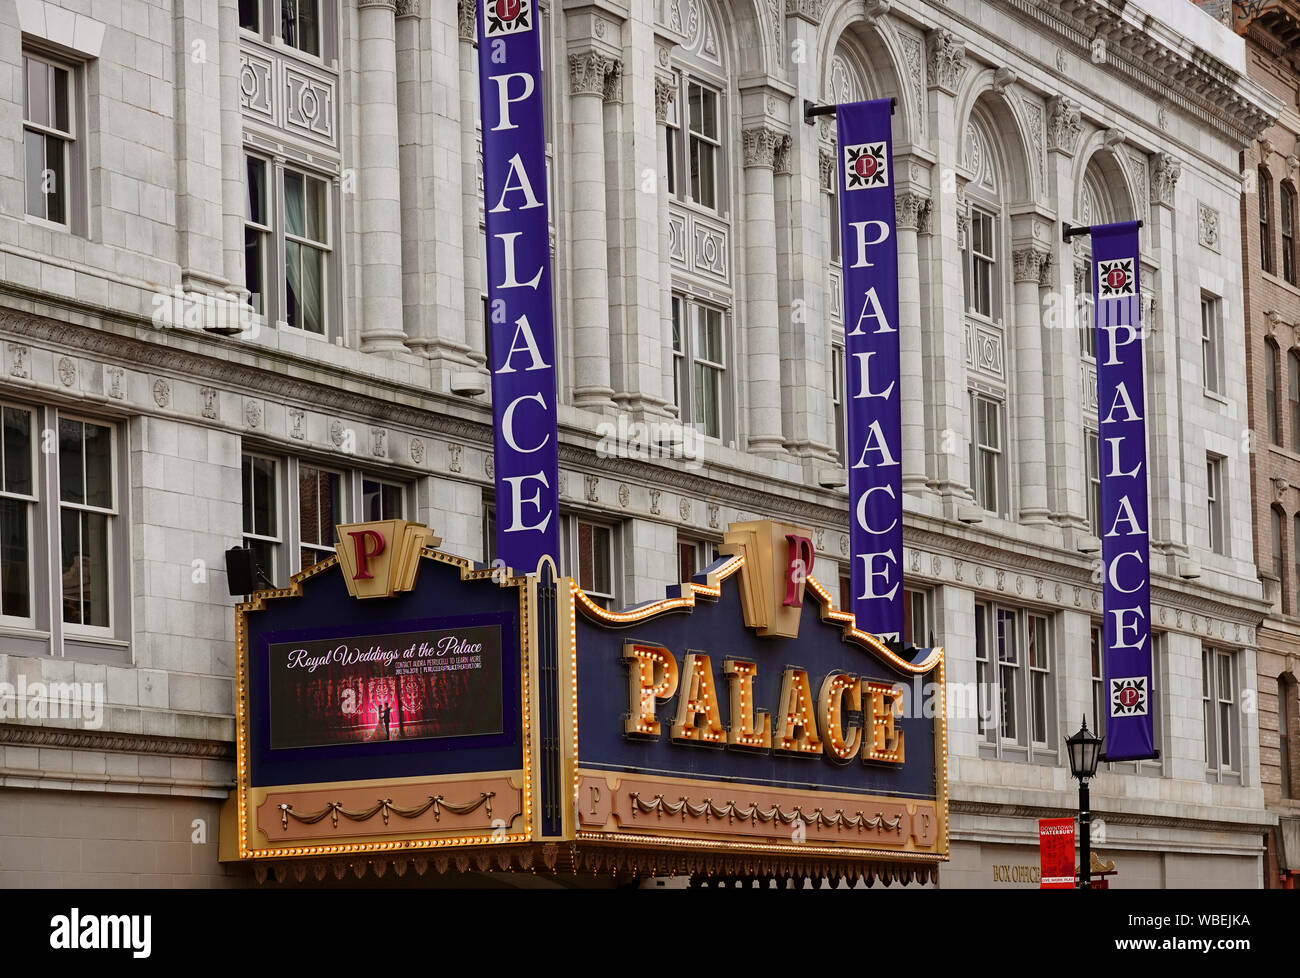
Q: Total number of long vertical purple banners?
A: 3